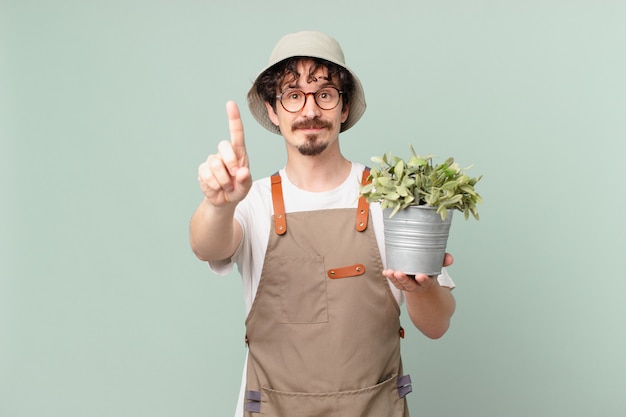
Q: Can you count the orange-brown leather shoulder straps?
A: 2